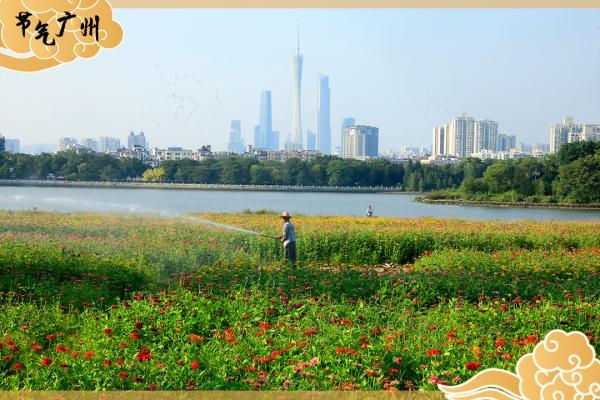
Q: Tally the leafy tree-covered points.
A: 1